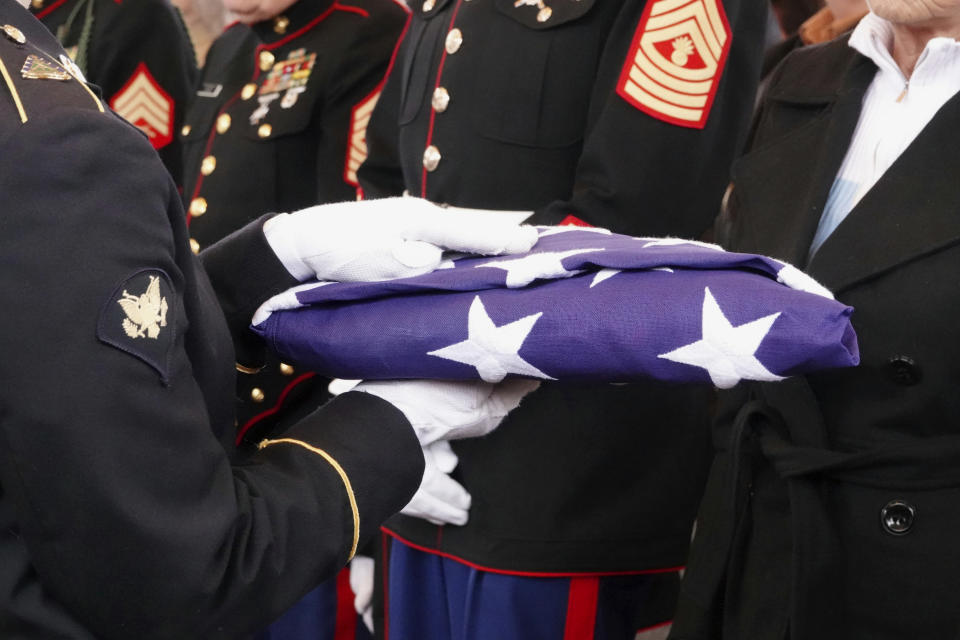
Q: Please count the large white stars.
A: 2